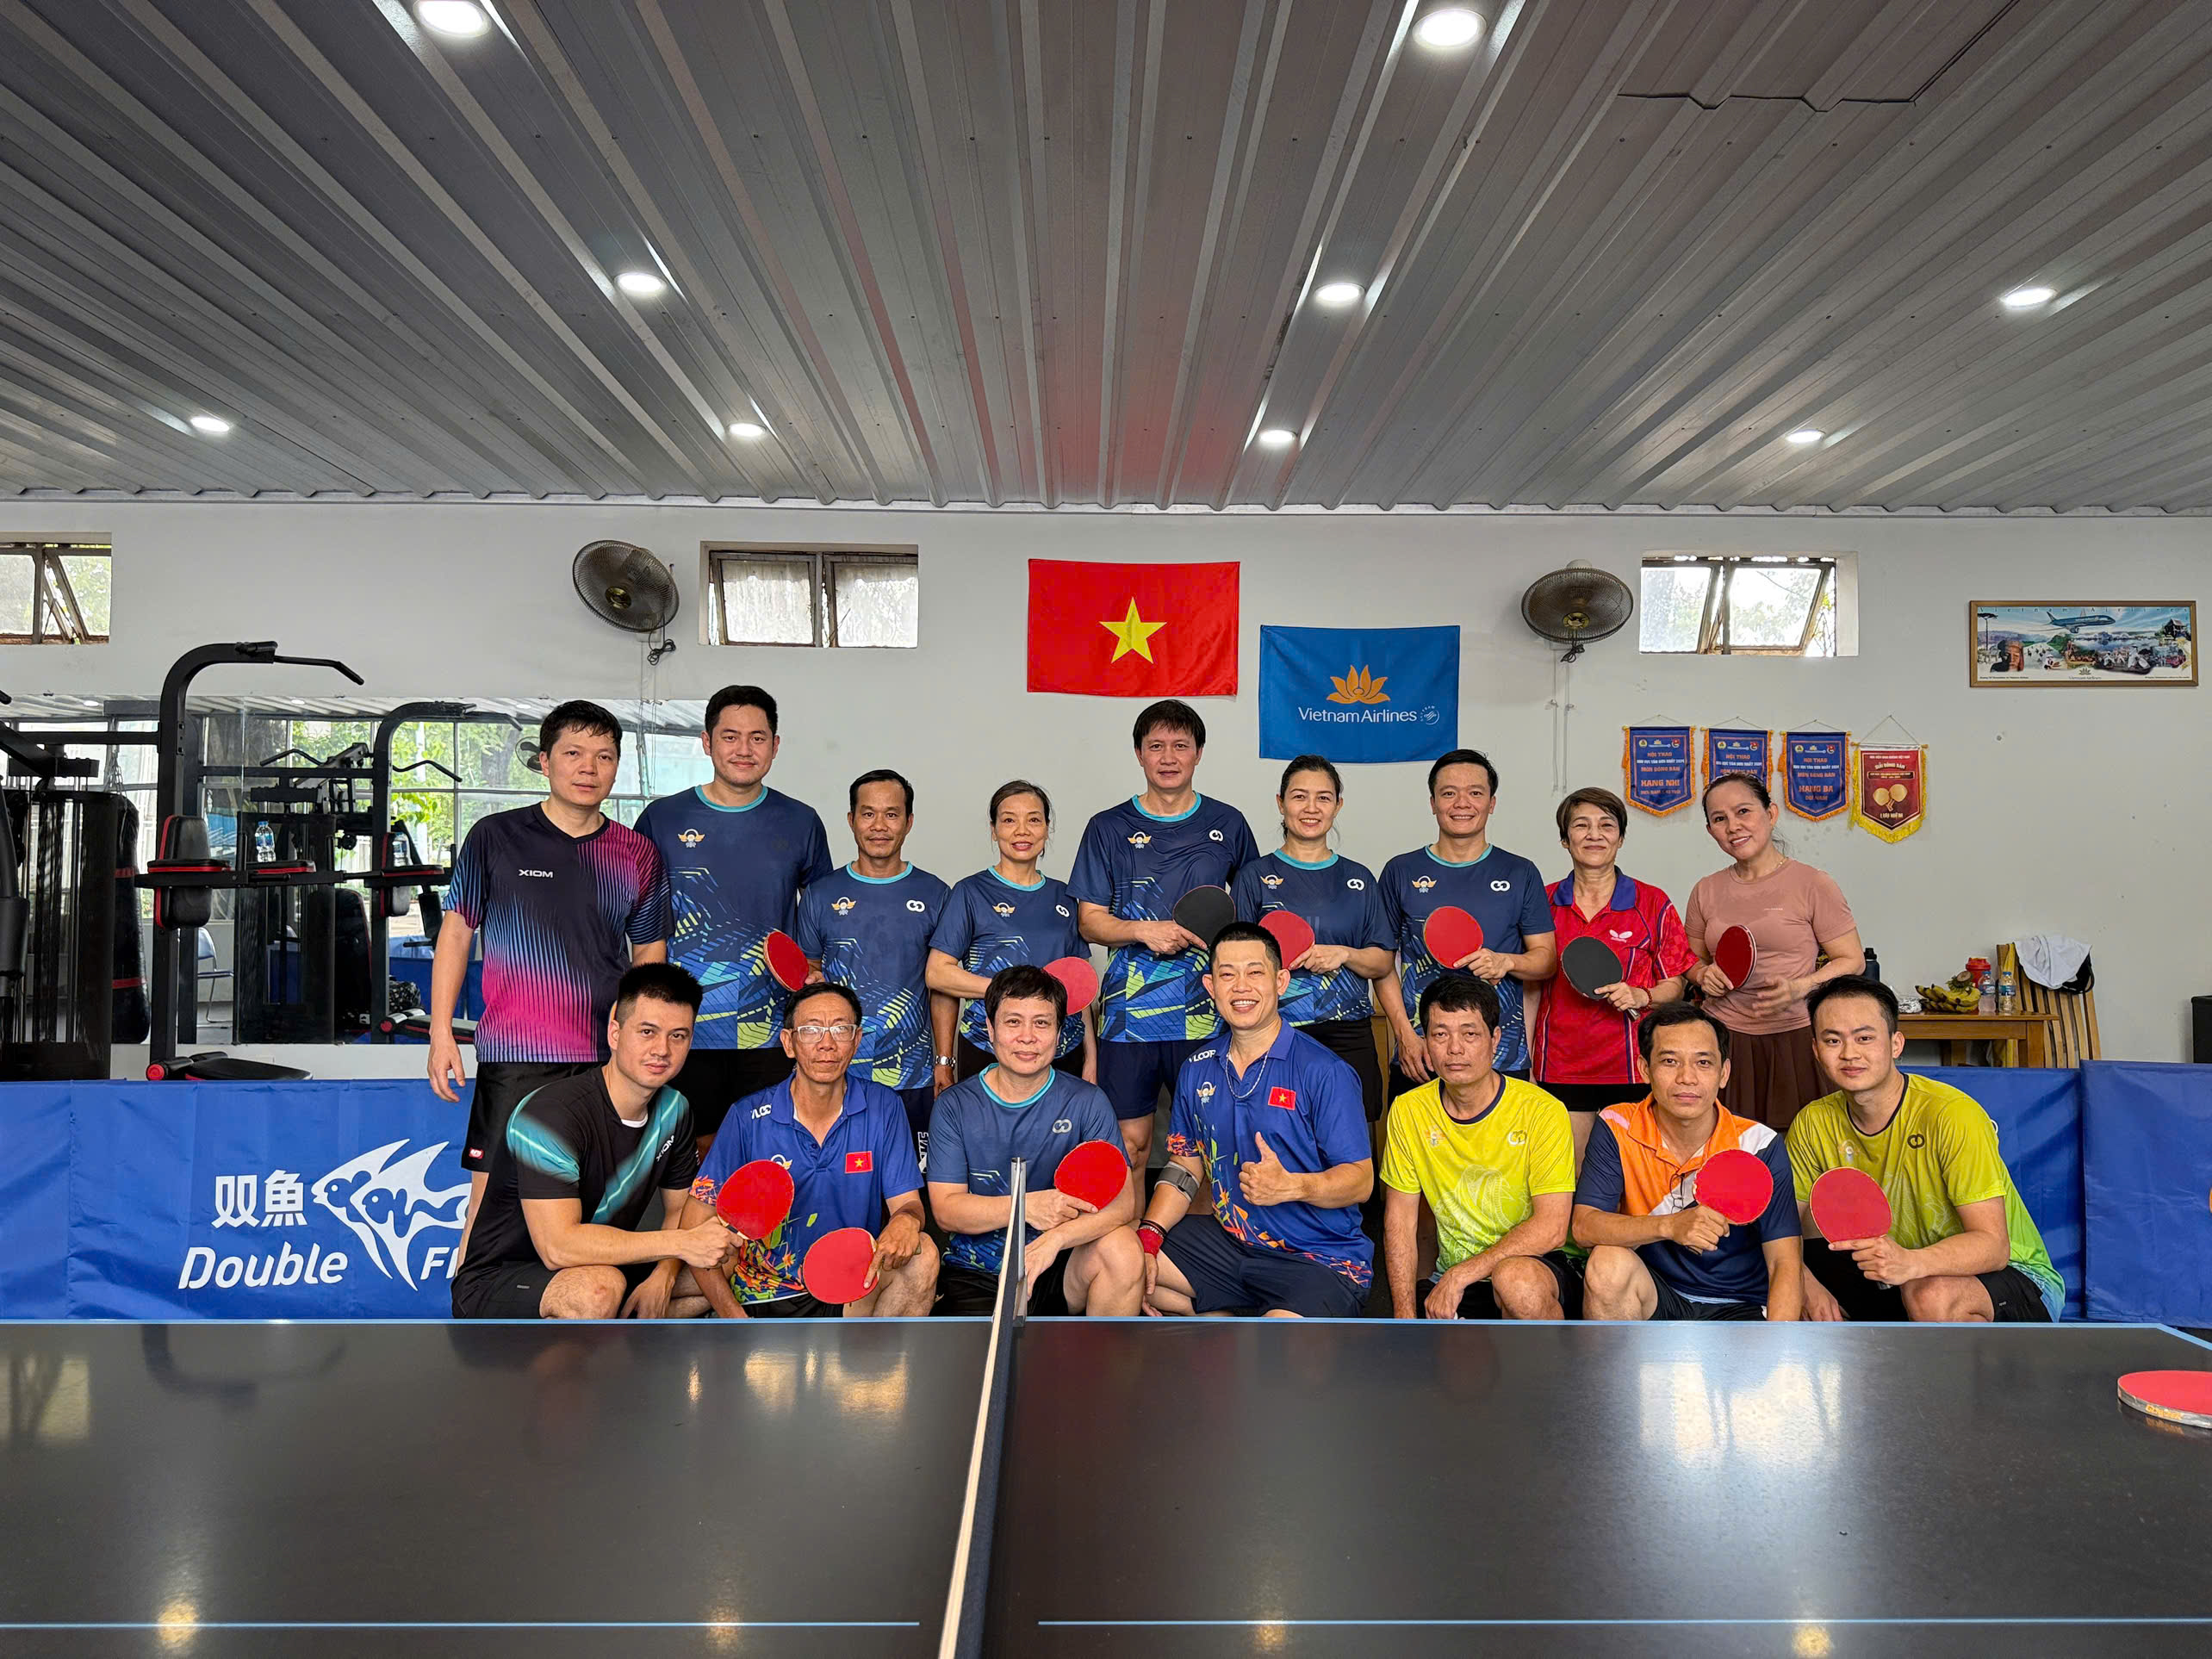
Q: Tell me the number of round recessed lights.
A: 9